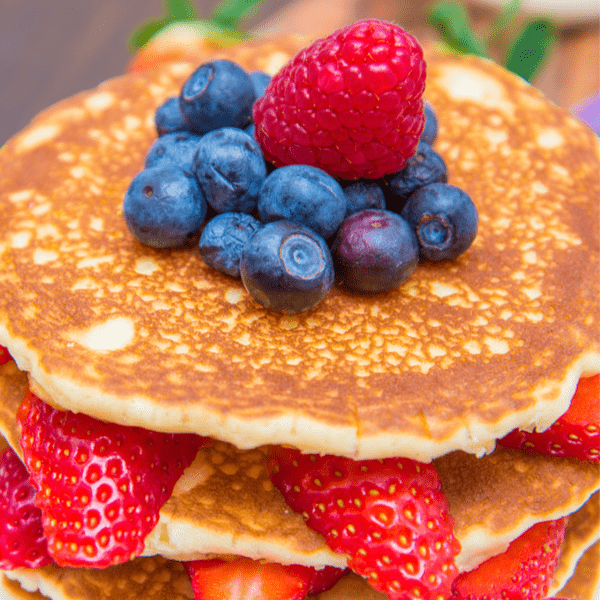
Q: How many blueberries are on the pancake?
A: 14